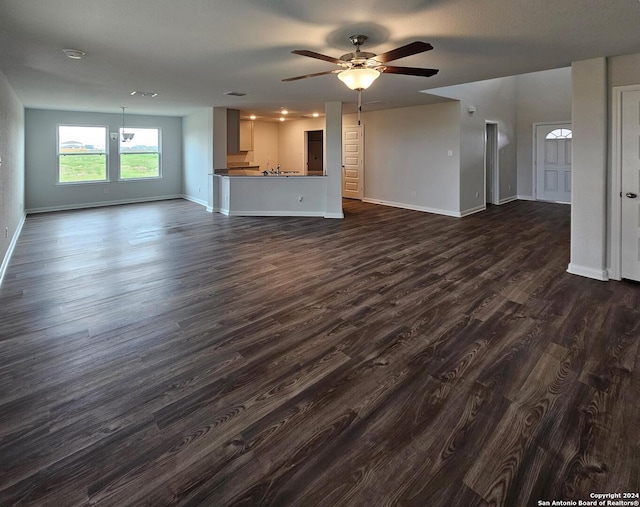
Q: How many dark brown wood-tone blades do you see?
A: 4